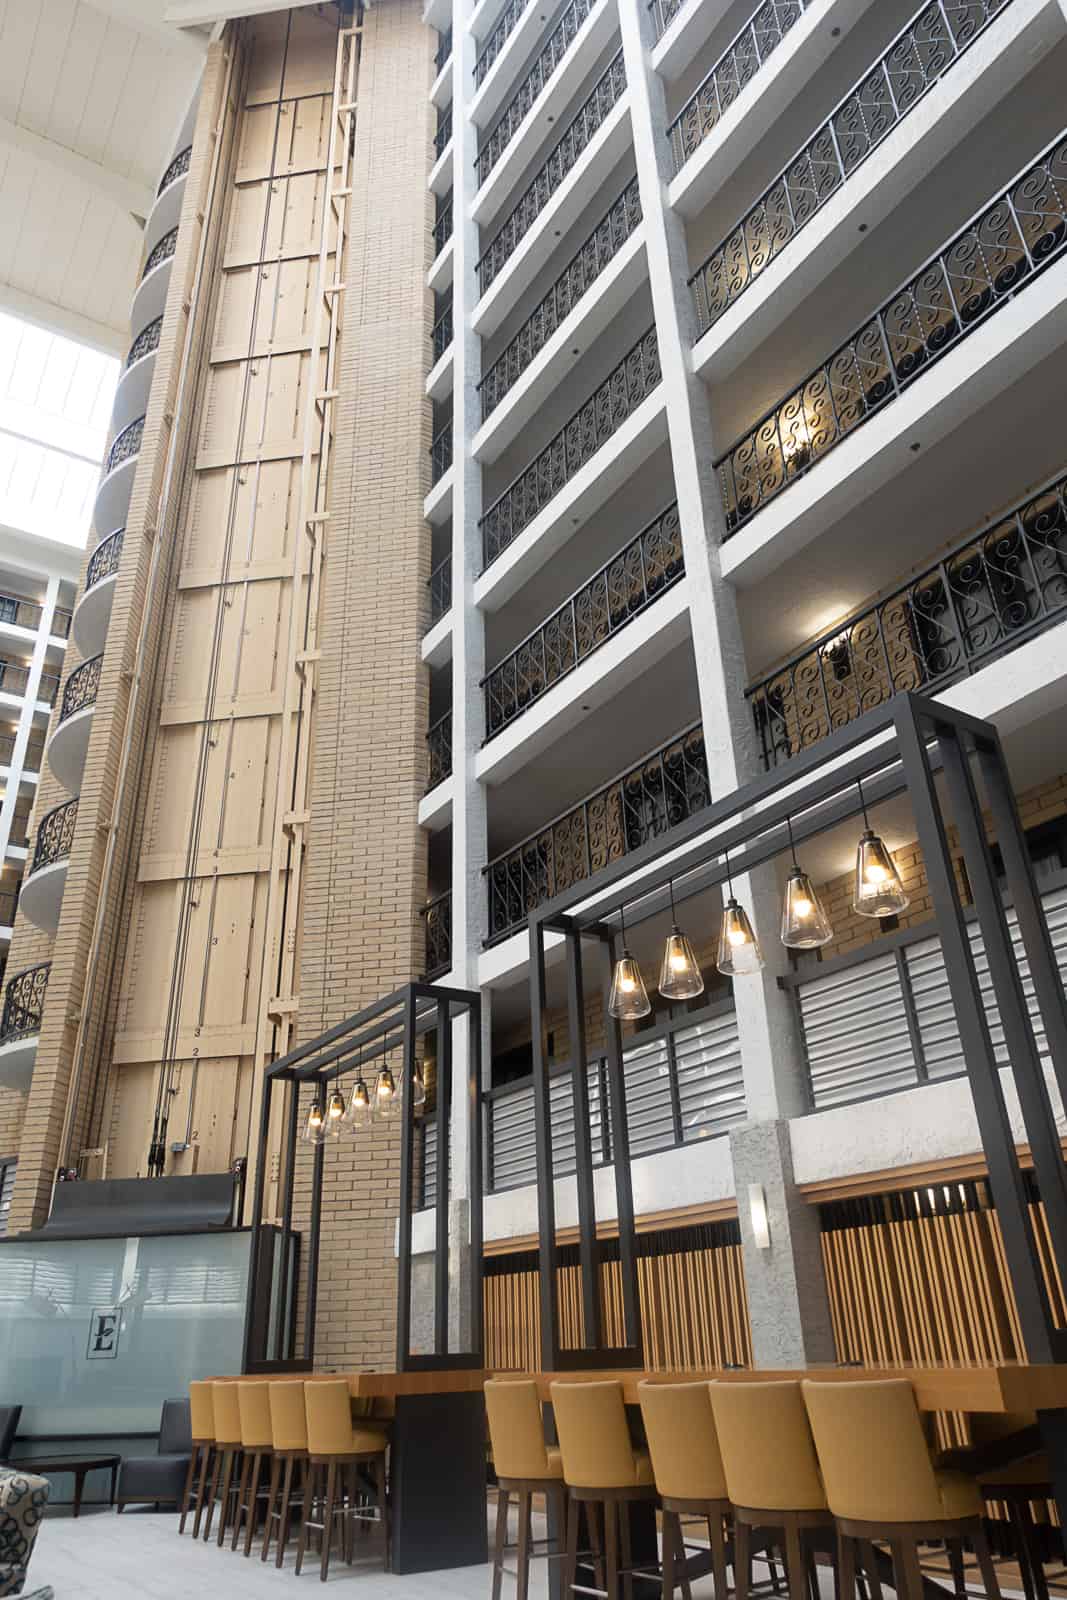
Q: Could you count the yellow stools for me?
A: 10